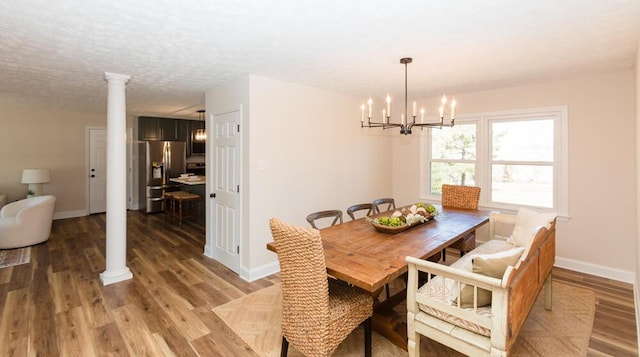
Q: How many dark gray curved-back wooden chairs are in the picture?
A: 3